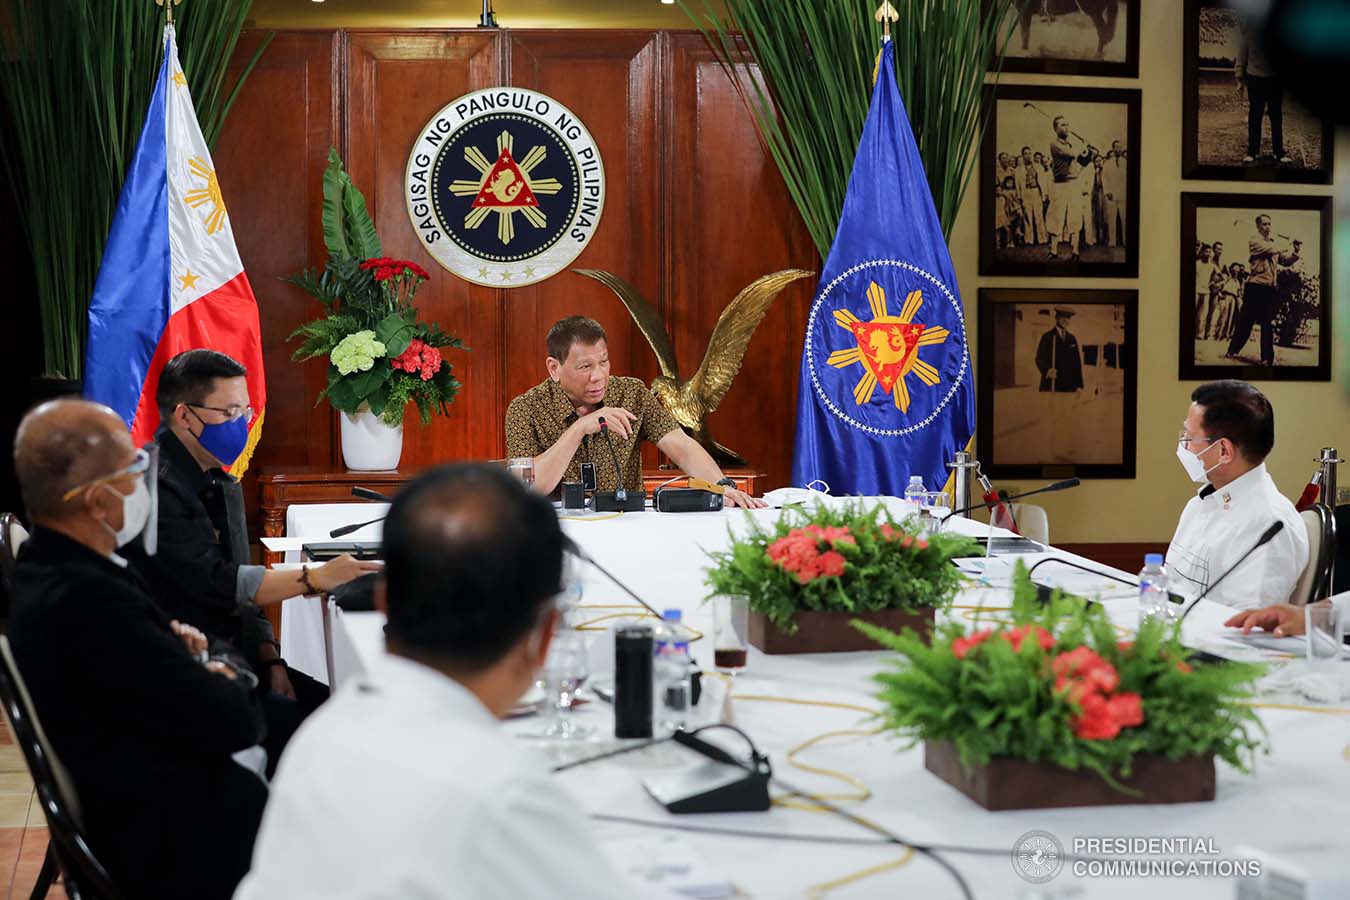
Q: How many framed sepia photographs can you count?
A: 5